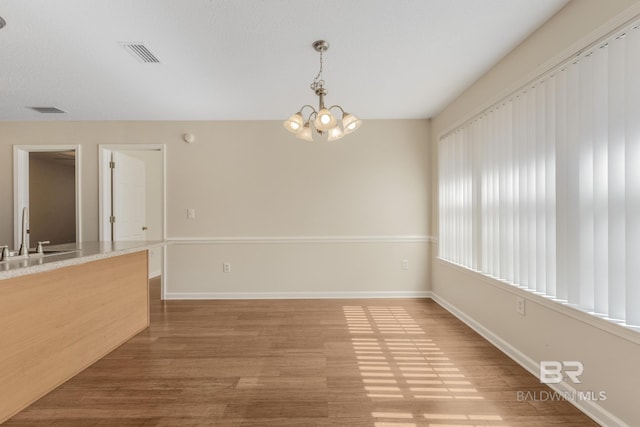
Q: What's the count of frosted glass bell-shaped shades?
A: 5